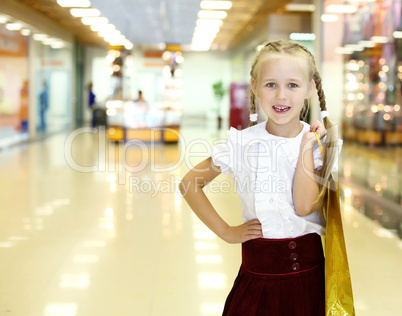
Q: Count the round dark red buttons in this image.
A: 3